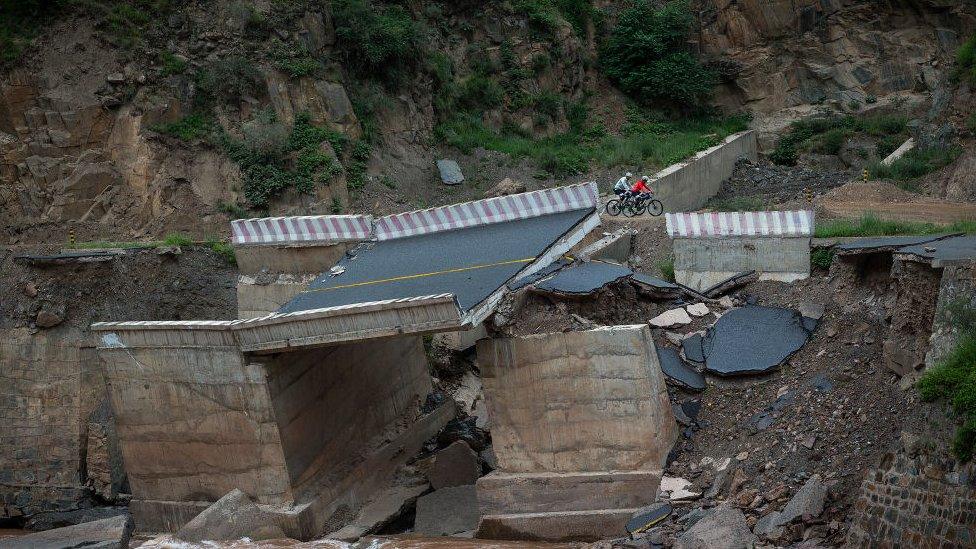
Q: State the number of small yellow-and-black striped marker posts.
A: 3